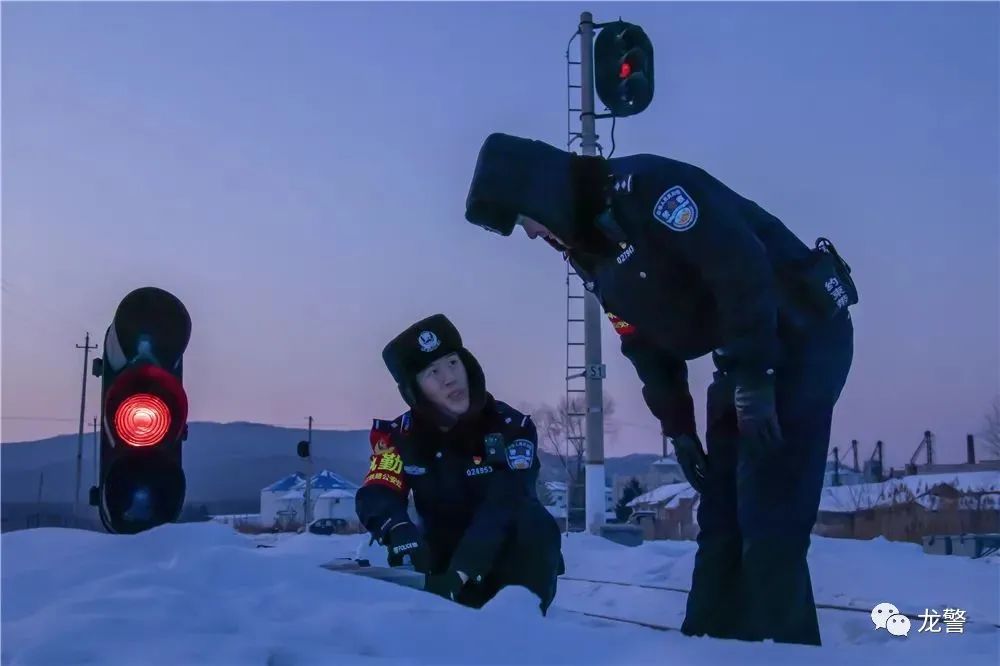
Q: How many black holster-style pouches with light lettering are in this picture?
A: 1